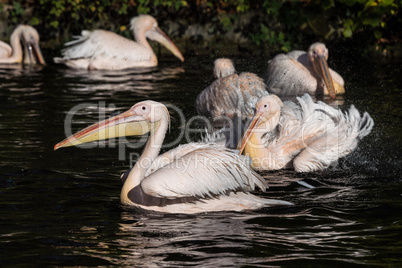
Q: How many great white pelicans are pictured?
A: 6